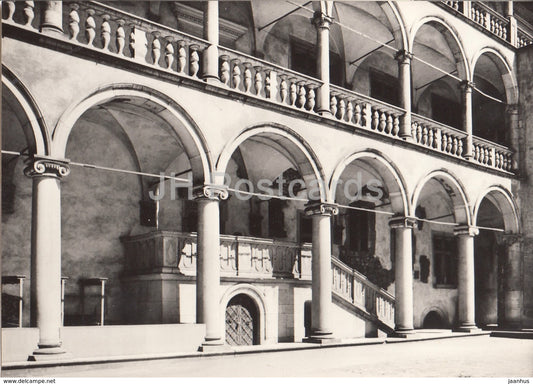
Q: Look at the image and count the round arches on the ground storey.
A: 6